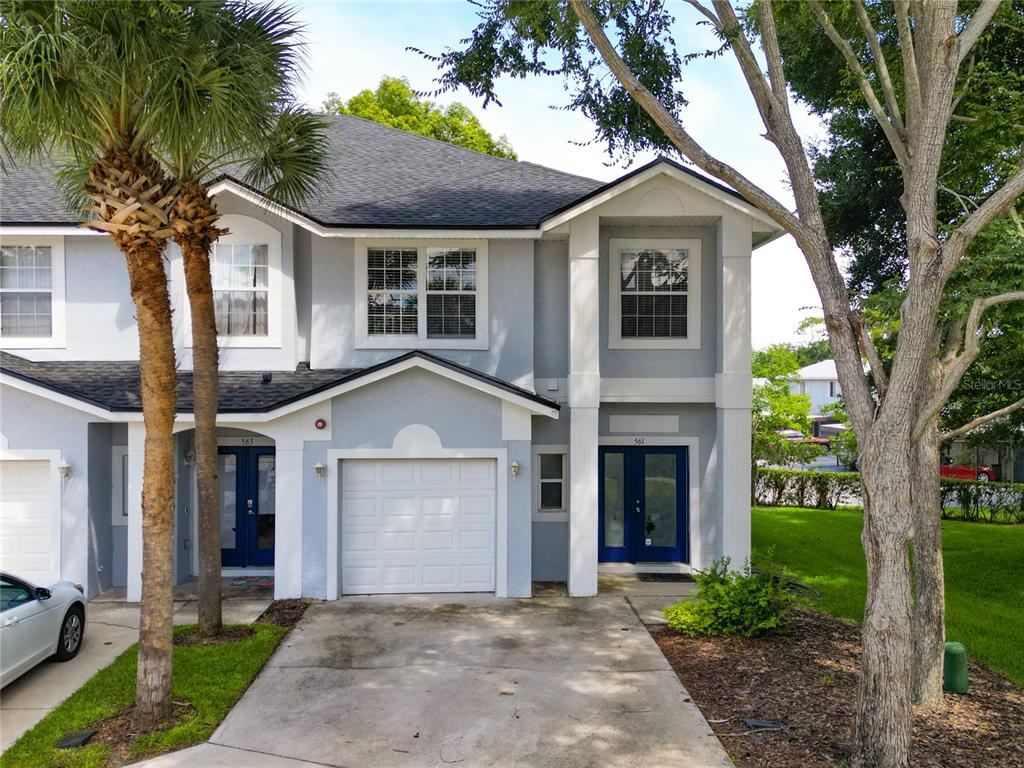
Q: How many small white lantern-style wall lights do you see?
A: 3